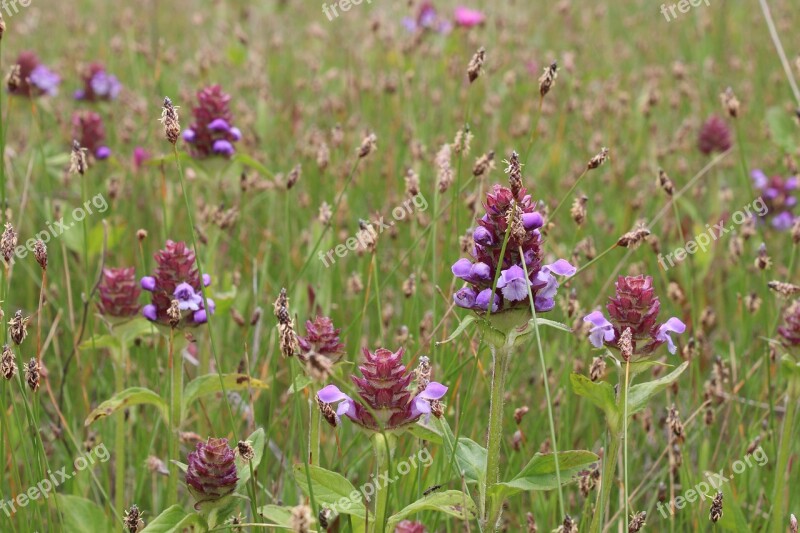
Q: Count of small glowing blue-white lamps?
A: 0